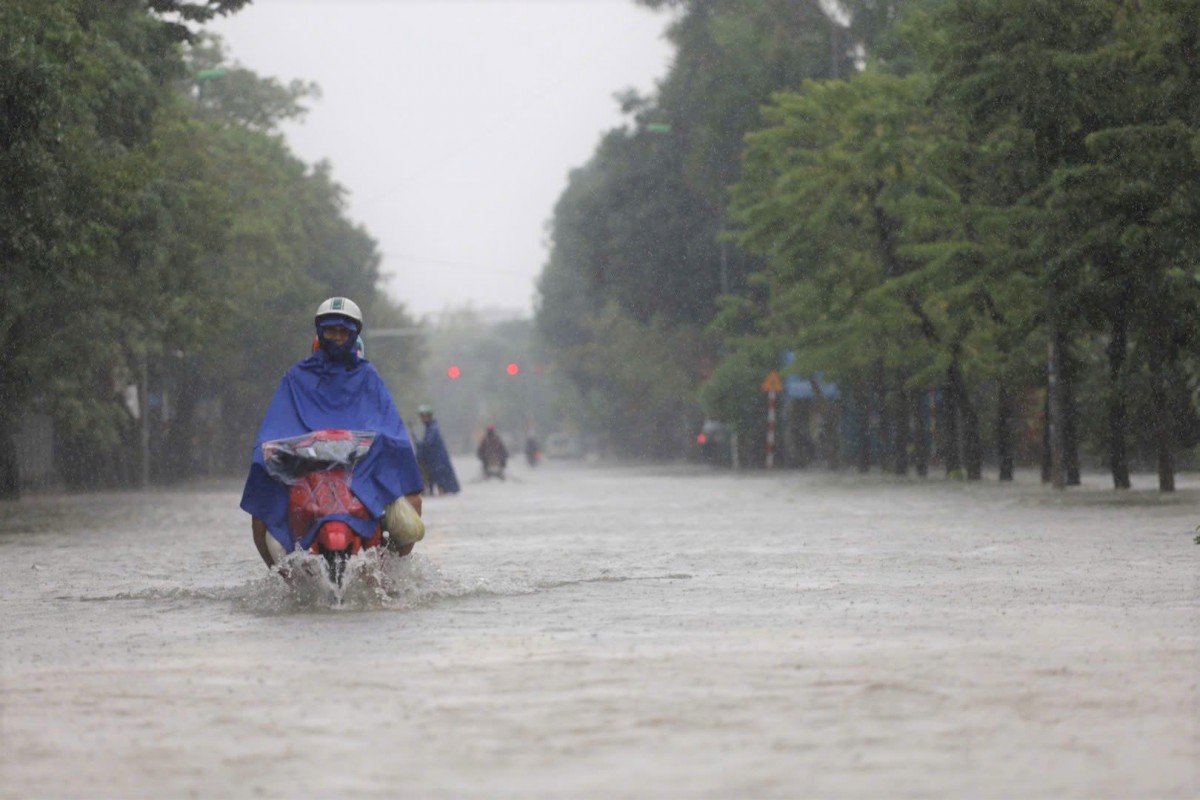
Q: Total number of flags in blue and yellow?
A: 0